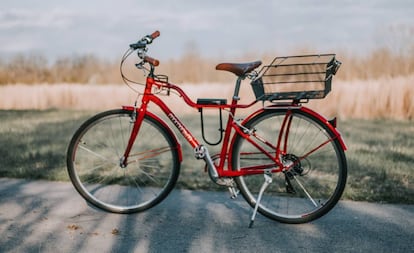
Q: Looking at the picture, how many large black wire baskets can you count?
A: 1